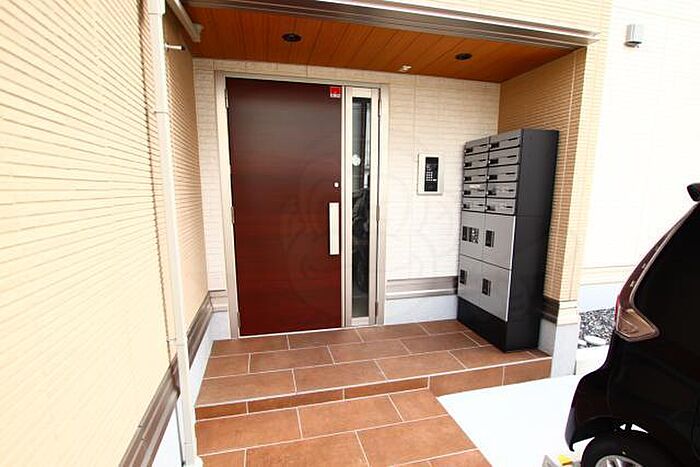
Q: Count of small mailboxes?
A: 10